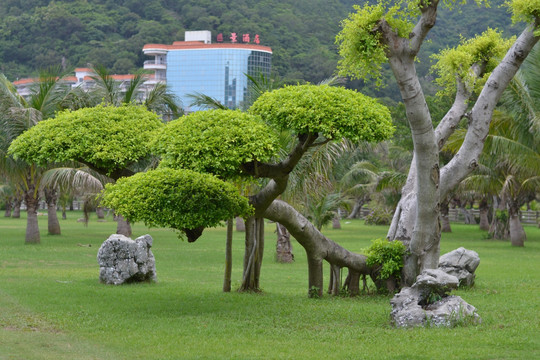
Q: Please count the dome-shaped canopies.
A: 4